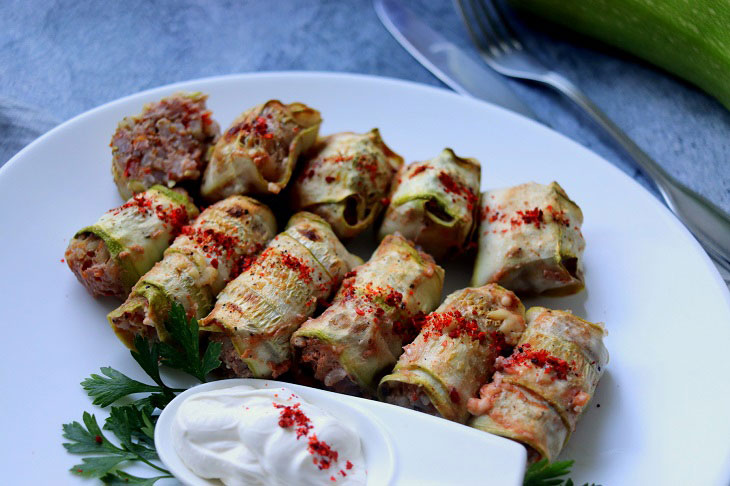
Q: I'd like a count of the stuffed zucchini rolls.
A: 11